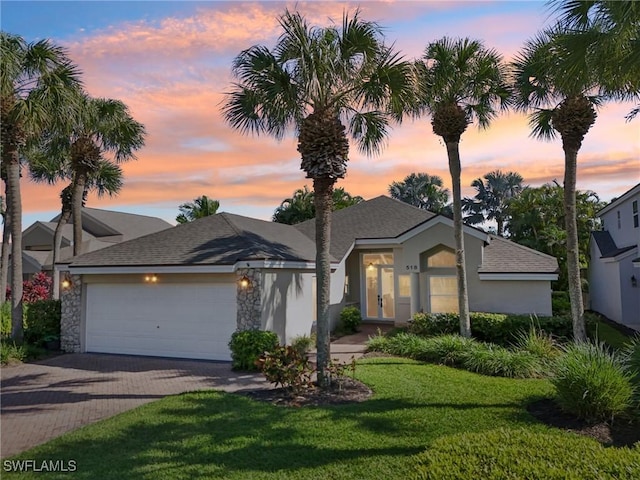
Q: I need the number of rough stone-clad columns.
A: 2